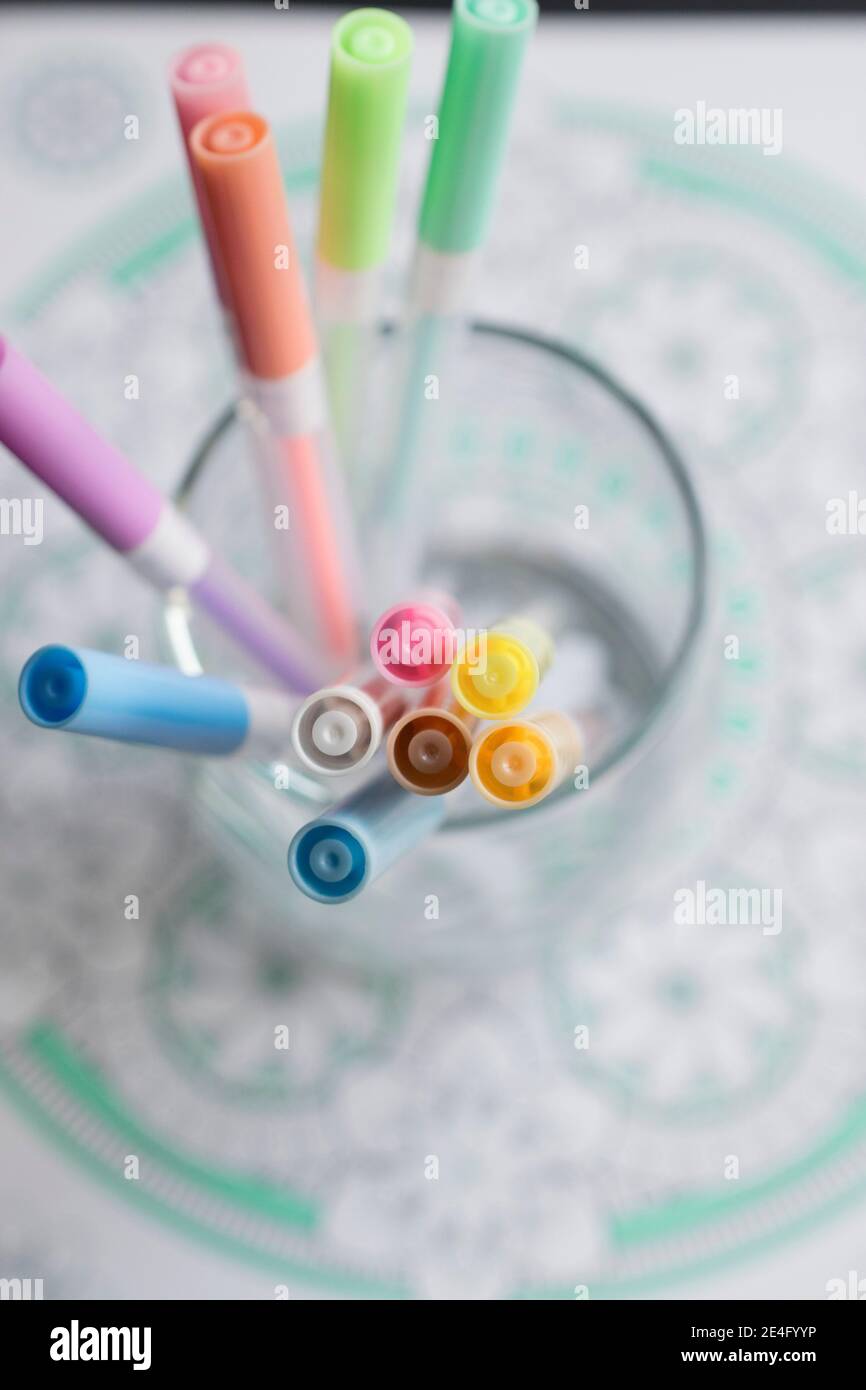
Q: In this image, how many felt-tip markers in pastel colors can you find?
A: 12